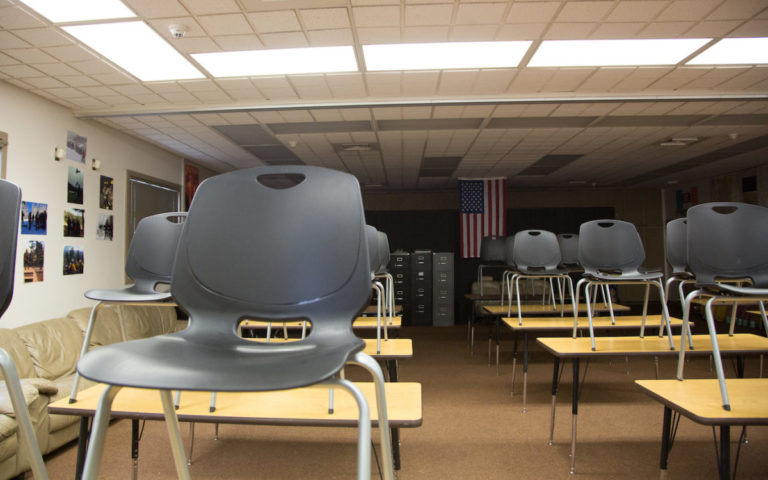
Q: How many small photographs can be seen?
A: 8